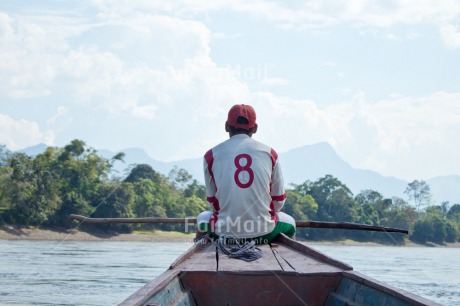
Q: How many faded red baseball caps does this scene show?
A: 1